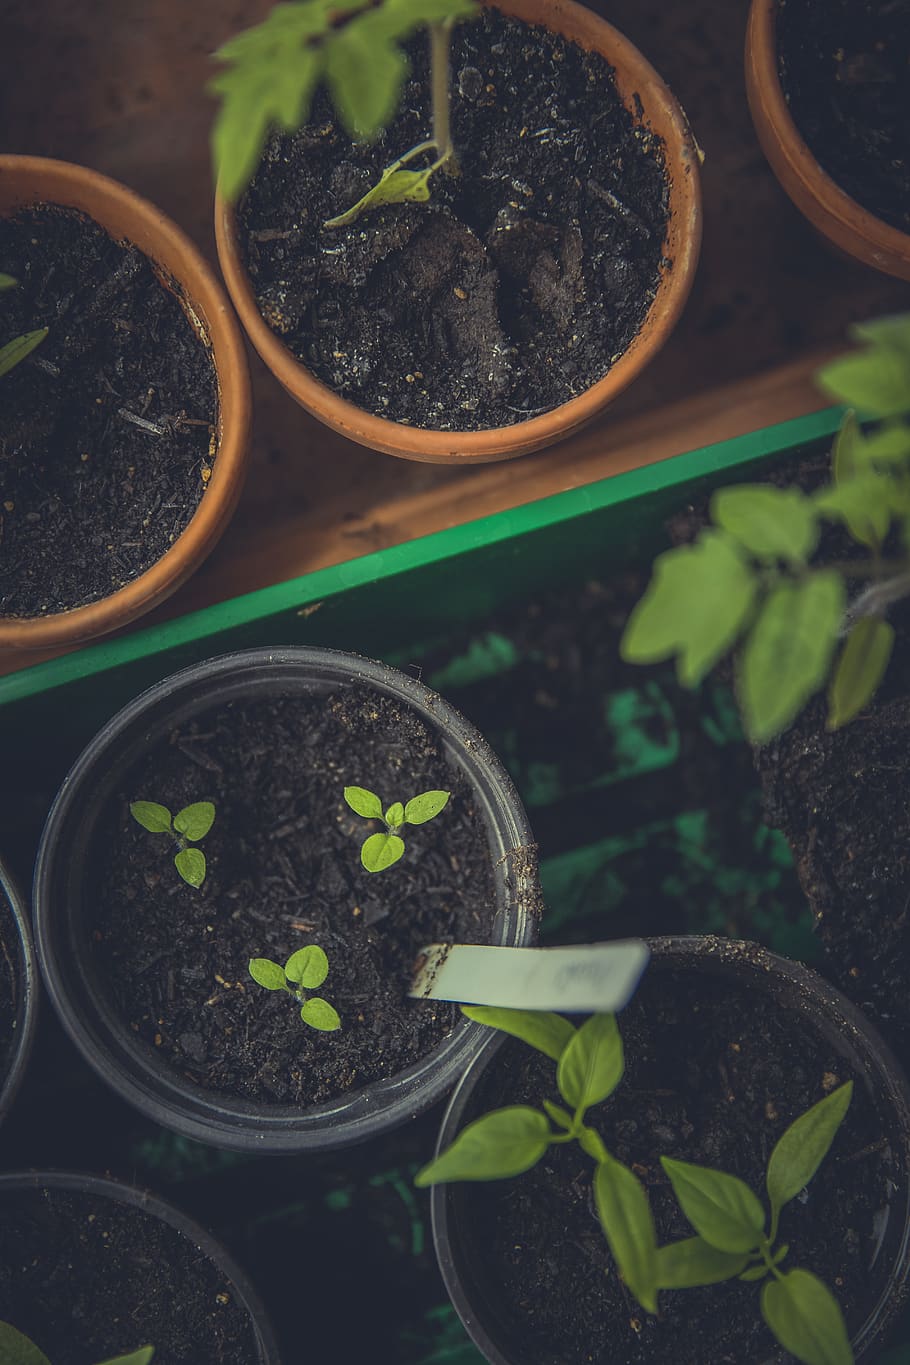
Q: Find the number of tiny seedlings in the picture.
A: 3